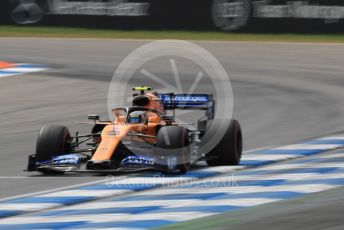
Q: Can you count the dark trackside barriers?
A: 1